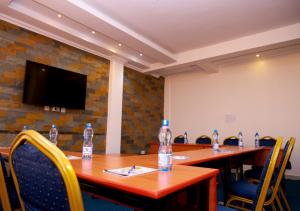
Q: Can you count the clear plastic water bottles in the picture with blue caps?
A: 8